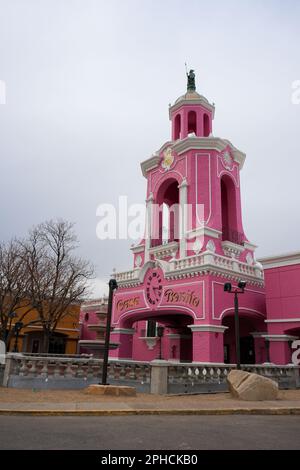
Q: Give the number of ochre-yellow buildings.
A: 1